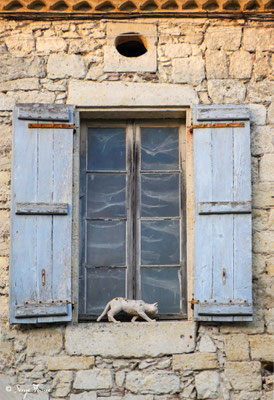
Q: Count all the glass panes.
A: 8